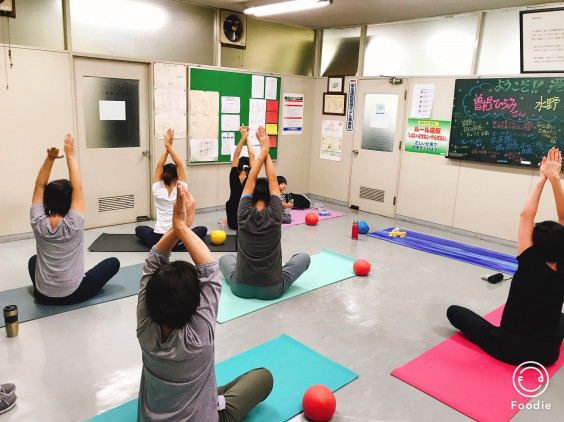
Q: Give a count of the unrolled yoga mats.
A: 7